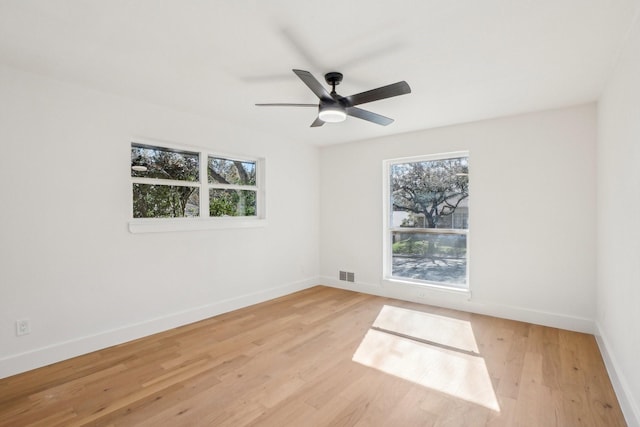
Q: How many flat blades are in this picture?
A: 5